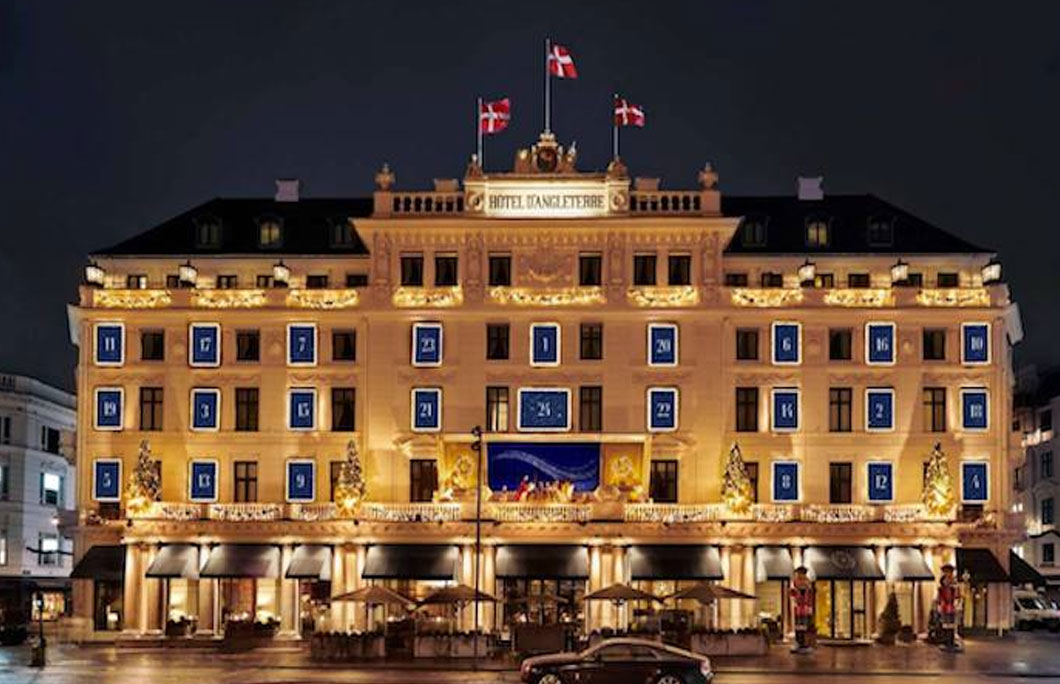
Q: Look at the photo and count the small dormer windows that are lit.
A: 2